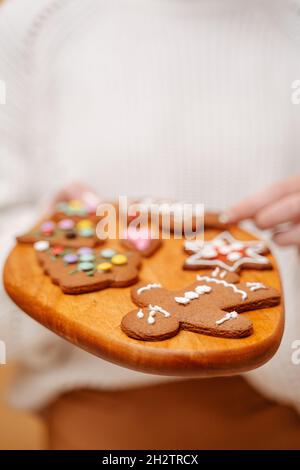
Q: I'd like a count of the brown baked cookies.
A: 6